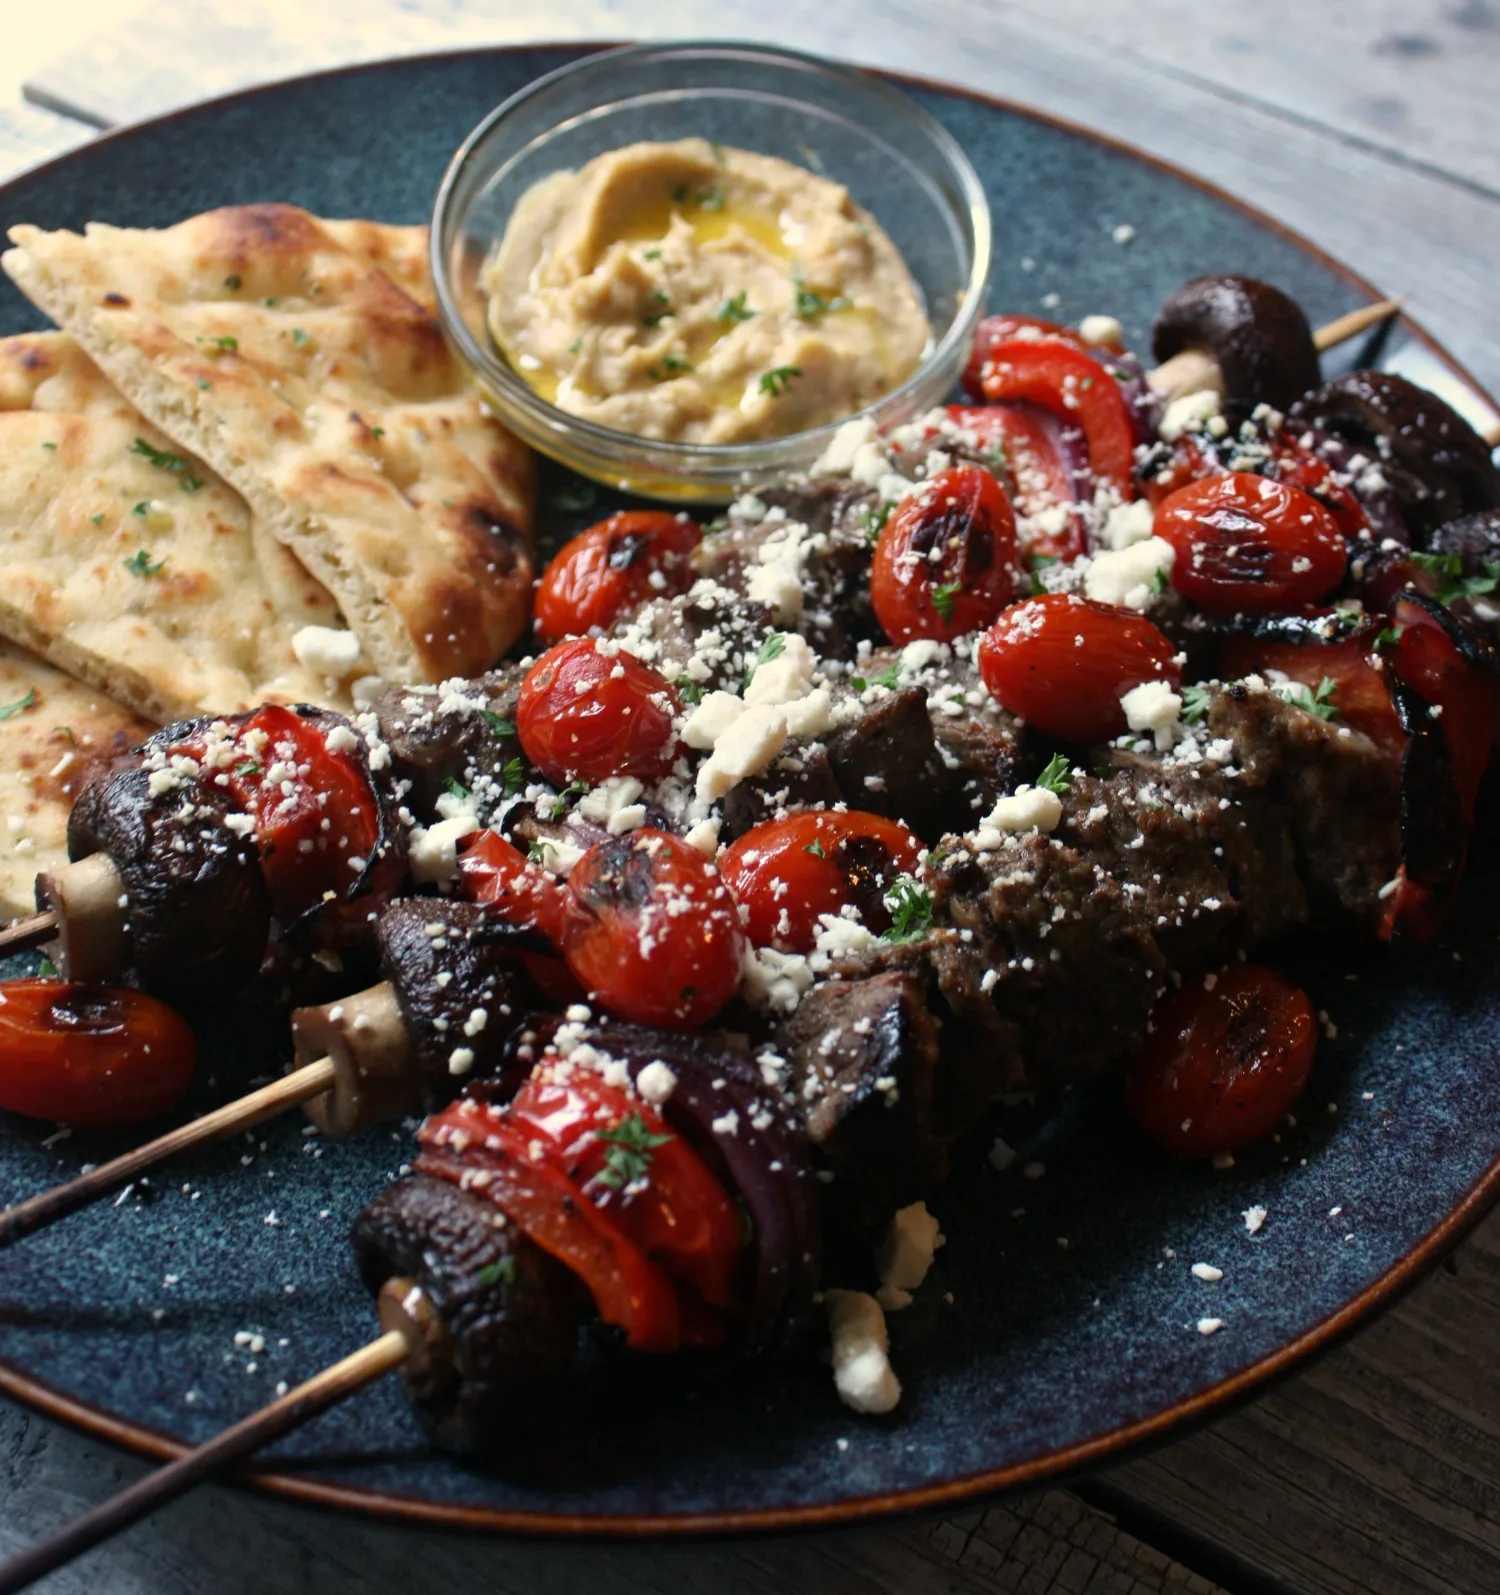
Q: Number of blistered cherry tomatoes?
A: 9